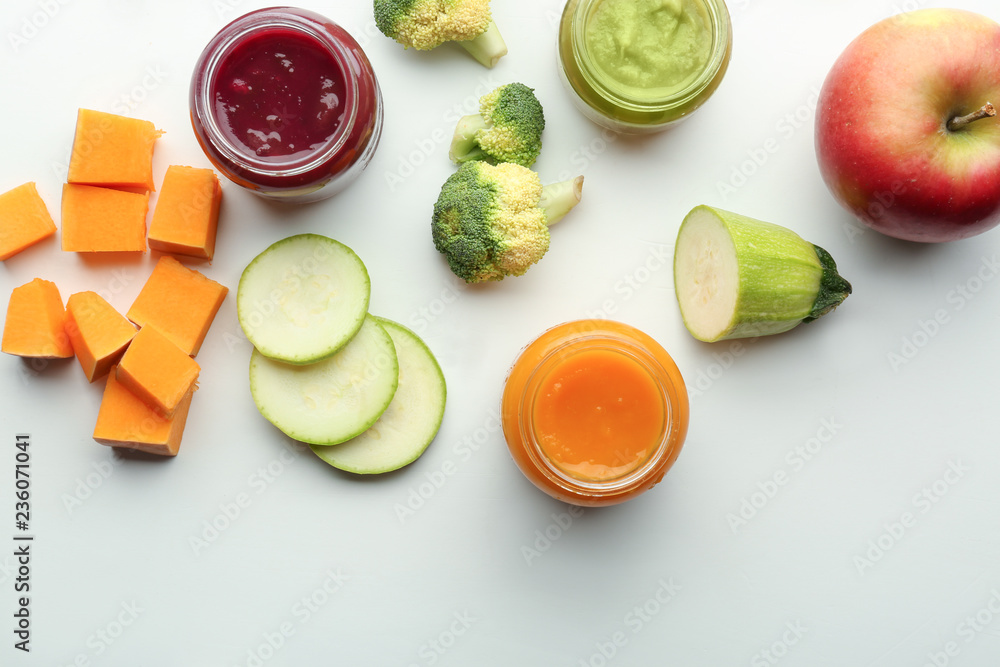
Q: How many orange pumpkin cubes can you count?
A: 9